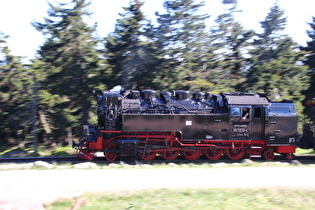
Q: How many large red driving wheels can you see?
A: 5